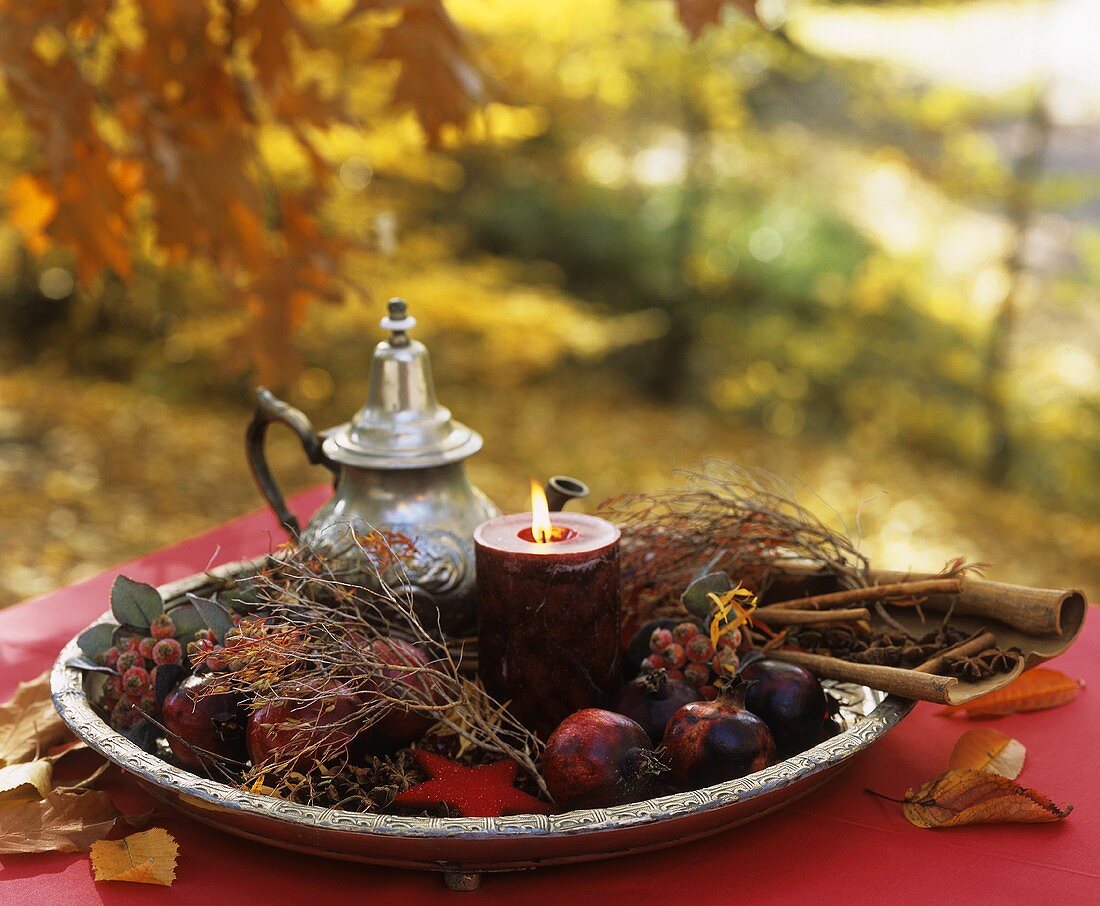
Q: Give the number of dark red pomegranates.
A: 7